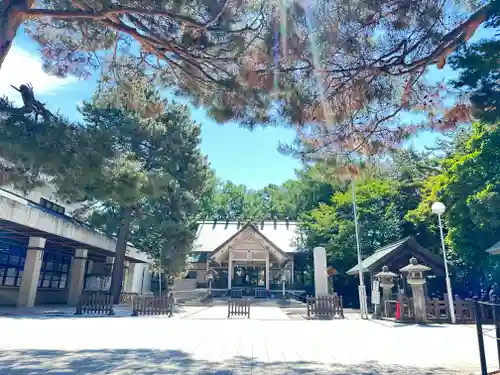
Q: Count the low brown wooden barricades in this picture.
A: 4